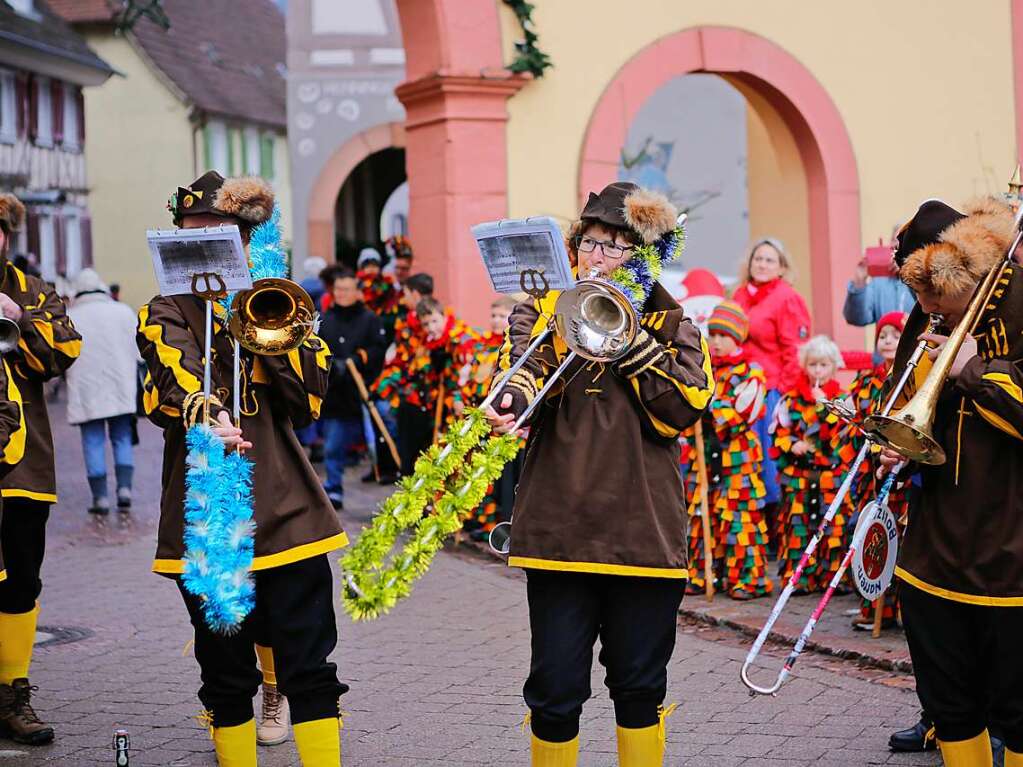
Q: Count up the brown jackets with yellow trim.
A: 5